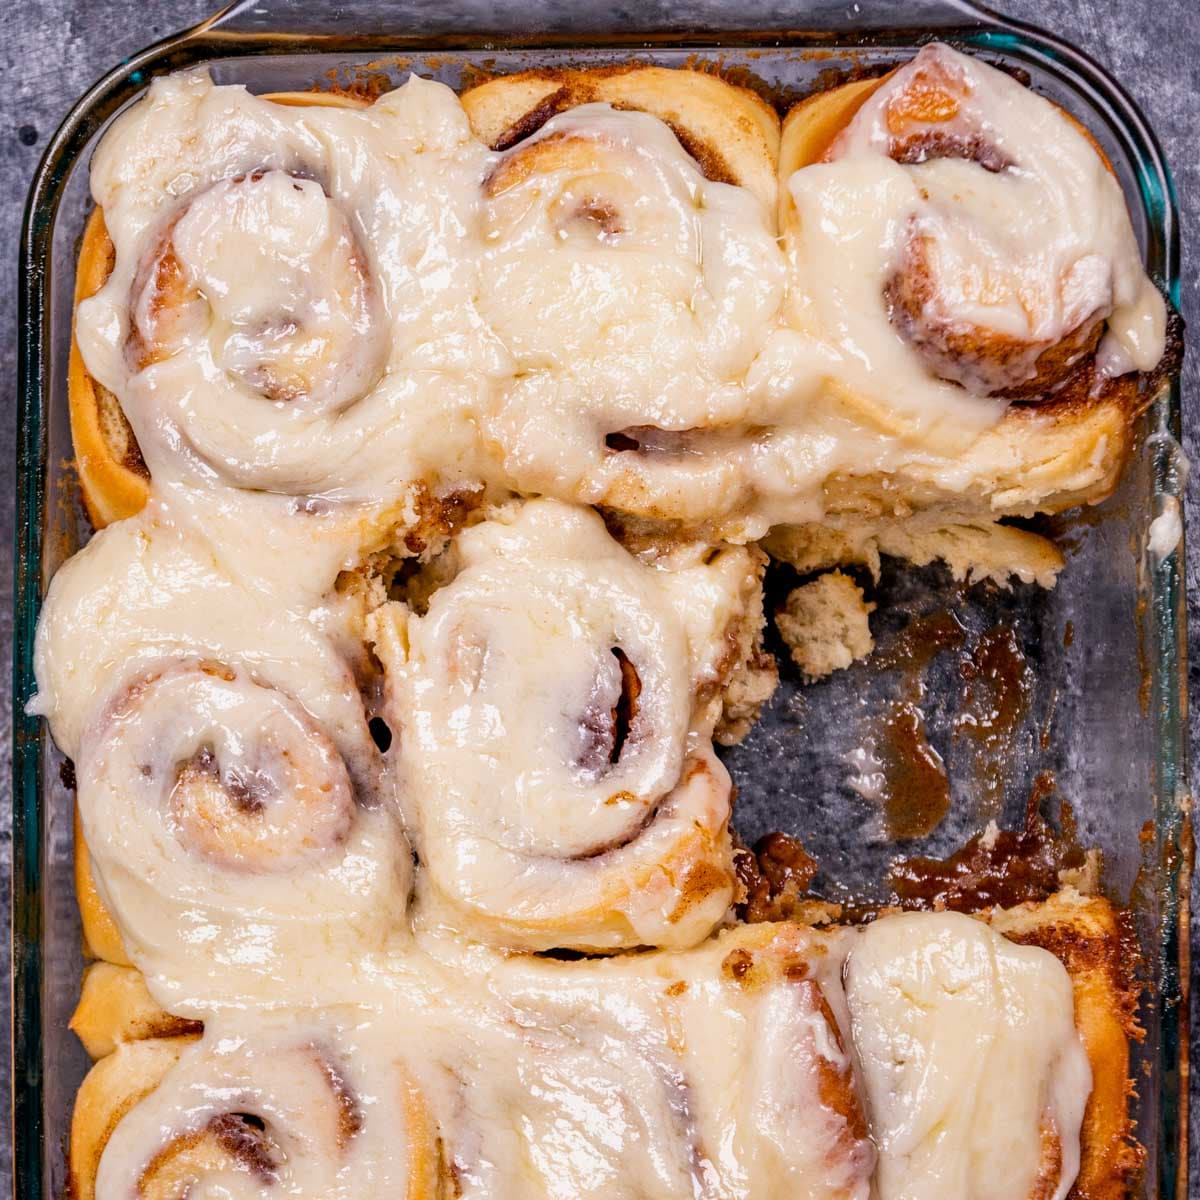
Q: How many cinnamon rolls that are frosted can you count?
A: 8